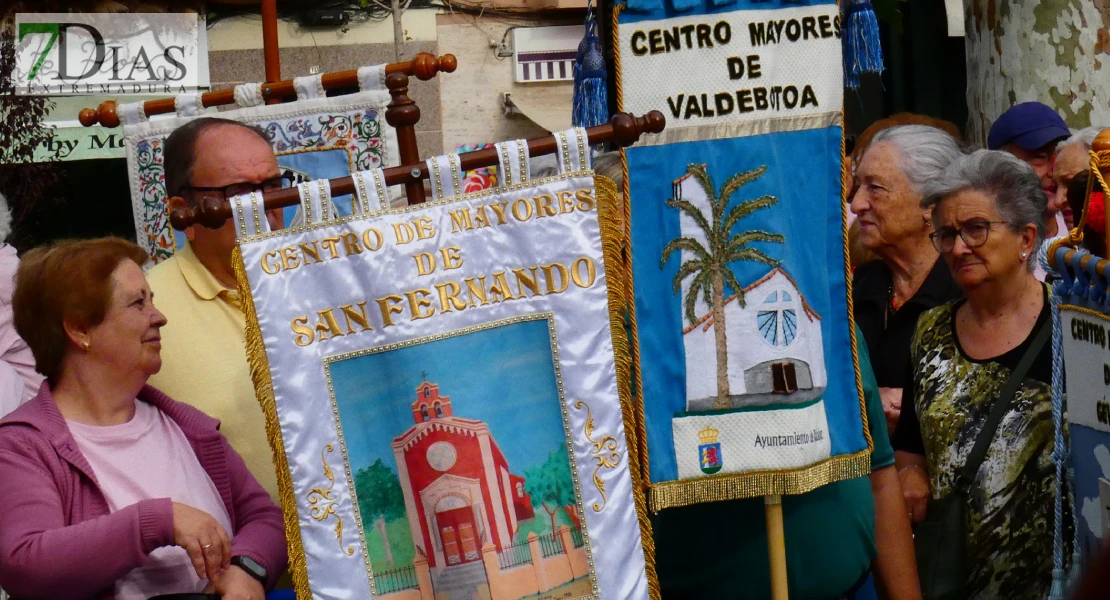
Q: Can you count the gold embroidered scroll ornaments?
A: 2